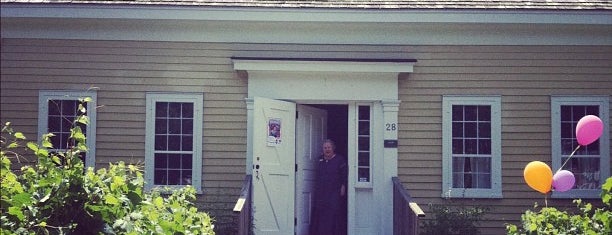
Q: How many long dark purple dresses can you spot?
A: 1